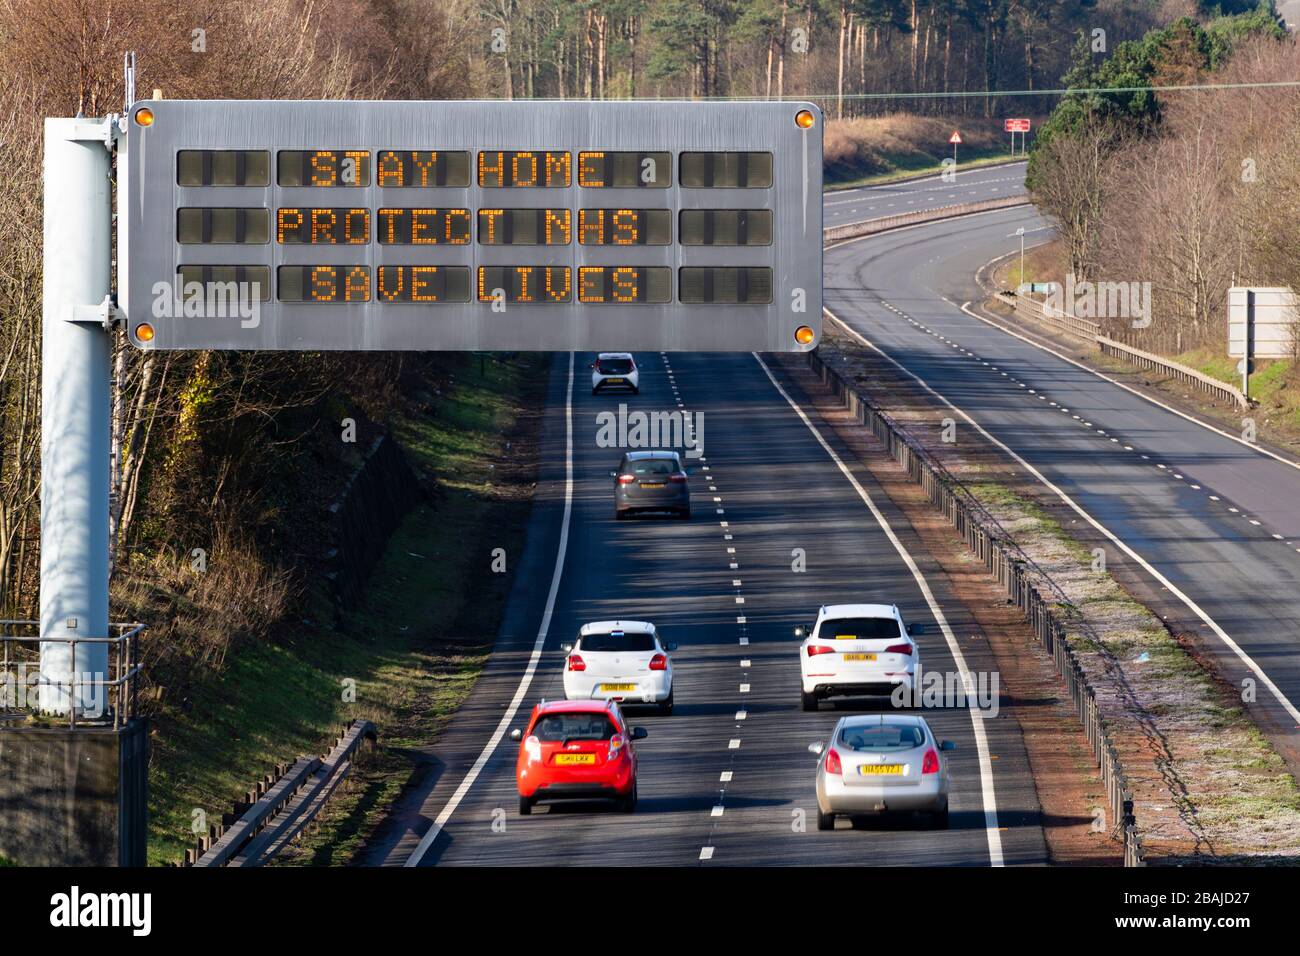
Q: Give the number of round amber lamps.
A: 4